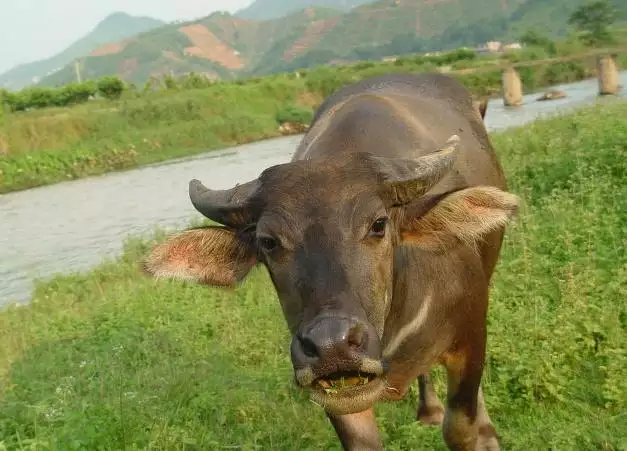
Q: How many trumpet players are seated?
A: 0